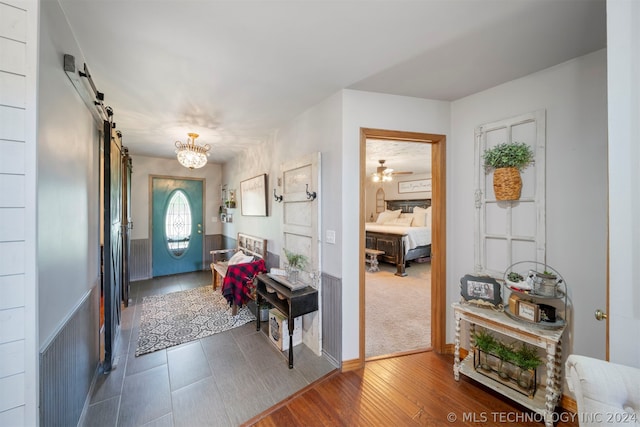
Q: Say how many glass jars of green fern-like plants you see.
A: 3